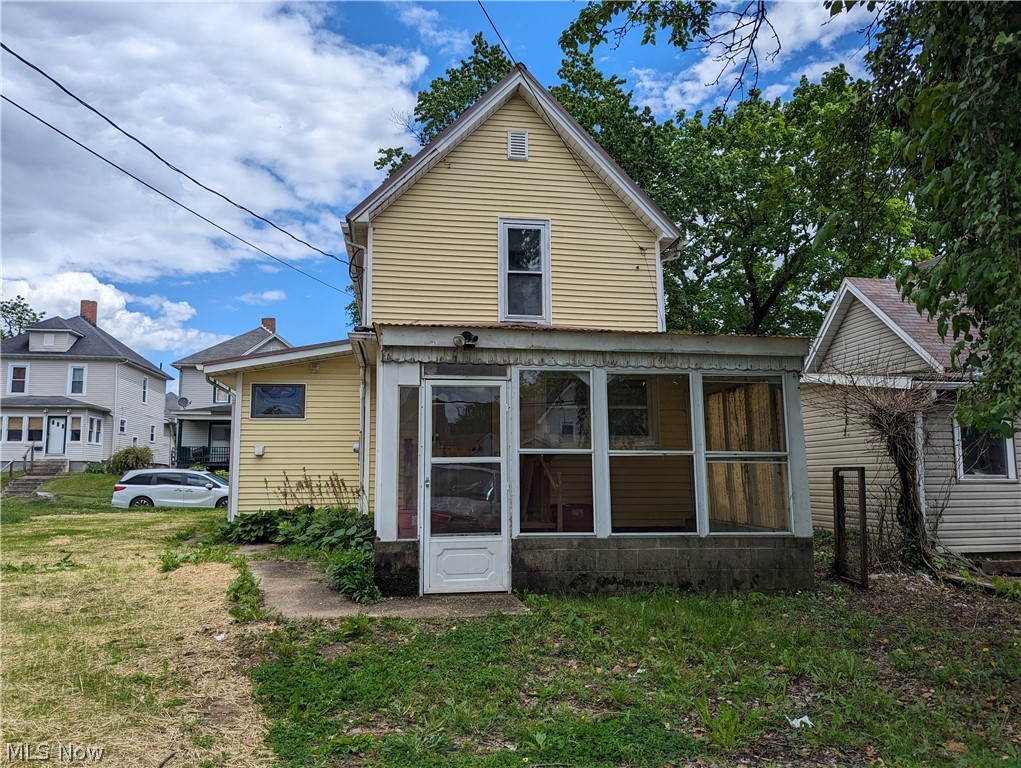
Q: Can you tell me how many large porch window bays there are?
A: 3